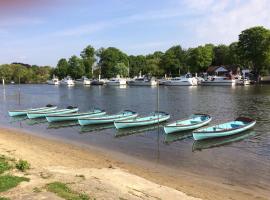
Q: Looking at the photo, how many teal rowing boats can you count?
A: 7